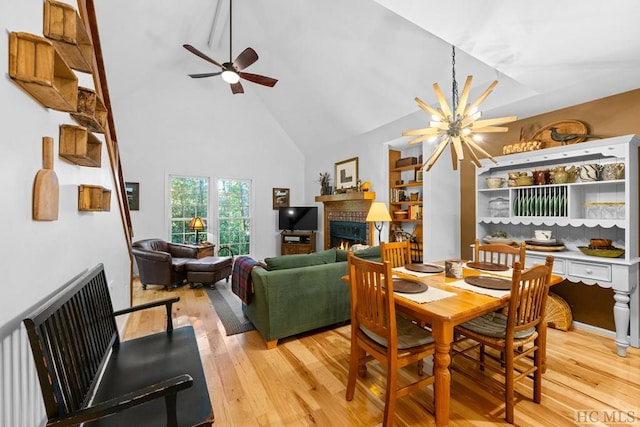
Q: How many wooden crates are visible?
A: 5